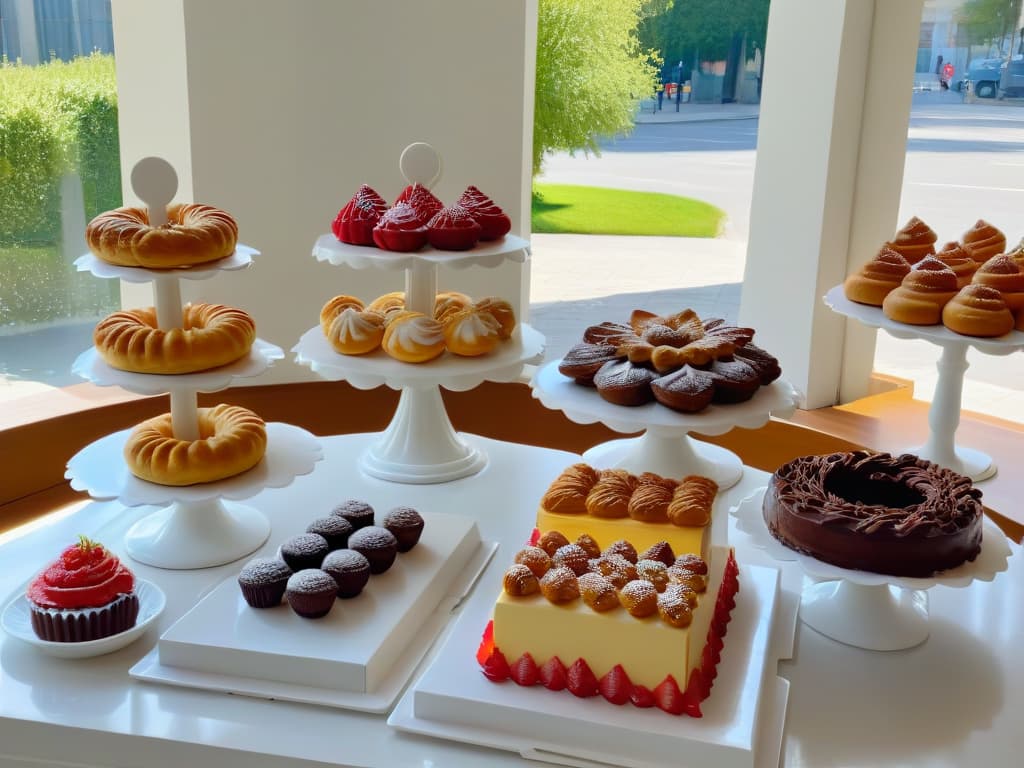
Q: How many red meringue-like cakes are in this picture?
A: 5